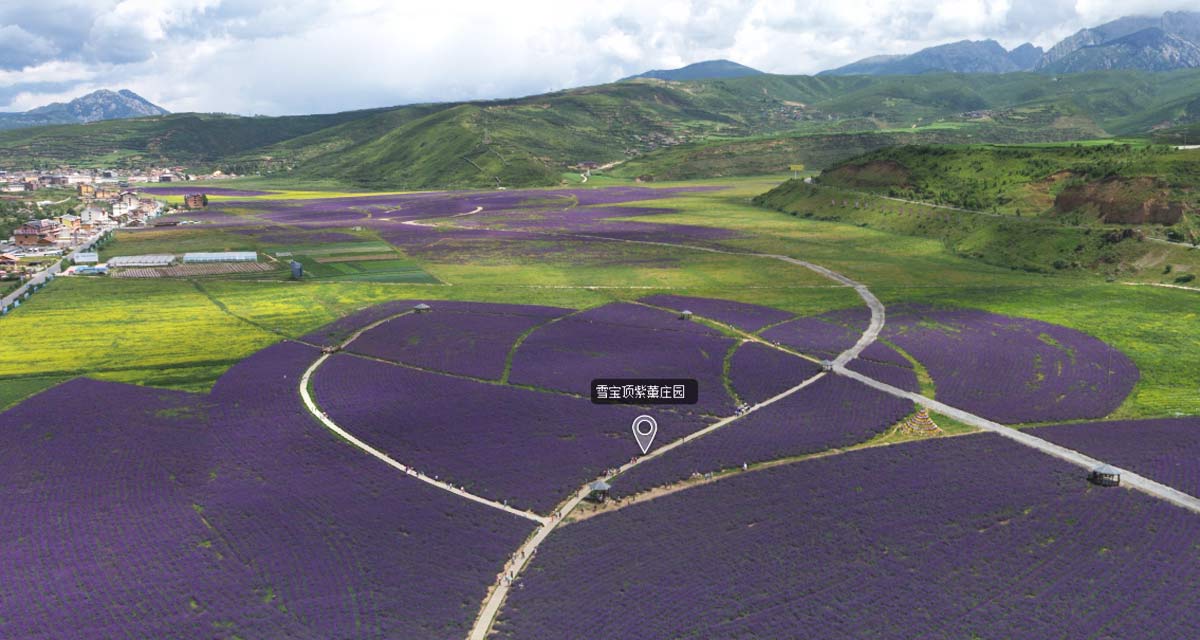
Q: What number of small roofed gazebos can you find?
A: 5